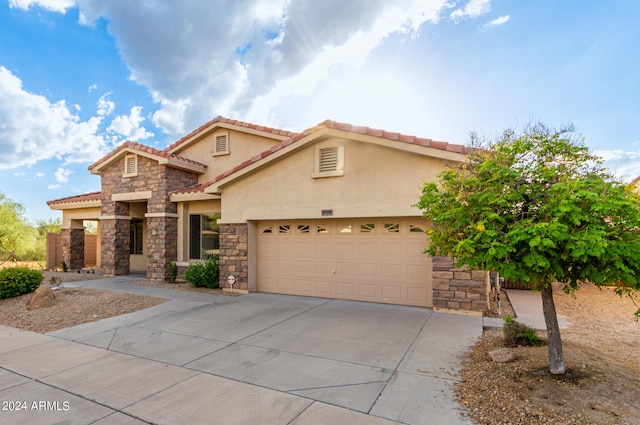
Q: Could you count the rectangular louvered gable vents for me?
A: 3